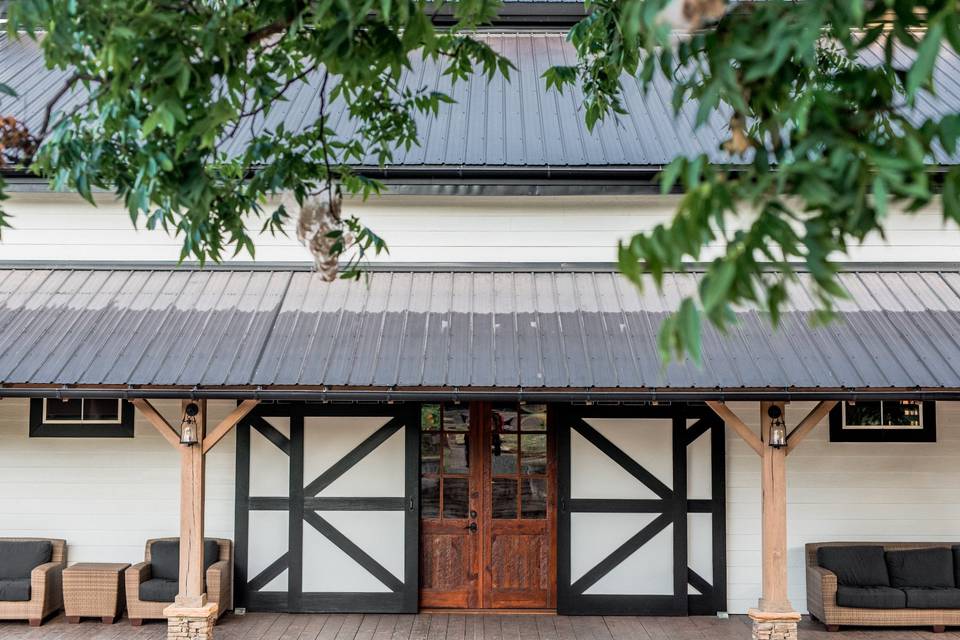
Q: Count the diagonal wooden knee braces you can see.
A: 4